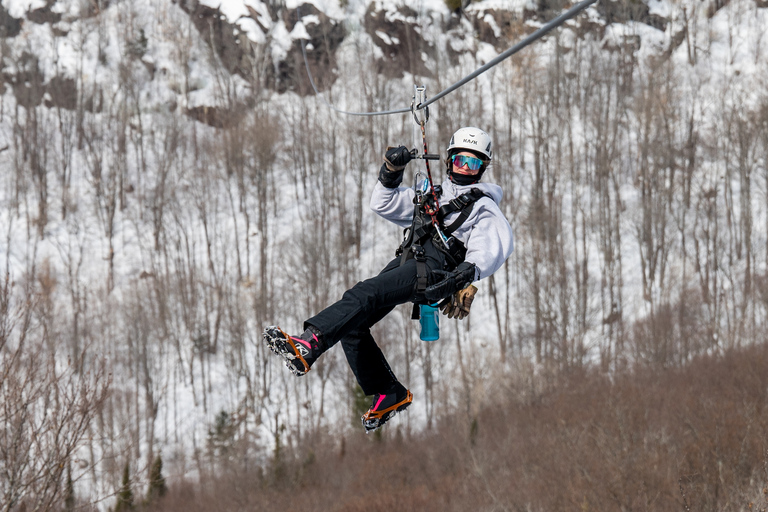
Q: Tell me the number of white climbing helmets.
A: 1